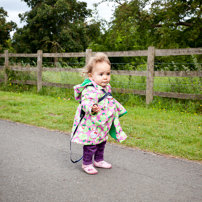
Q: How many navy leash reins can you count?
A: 1